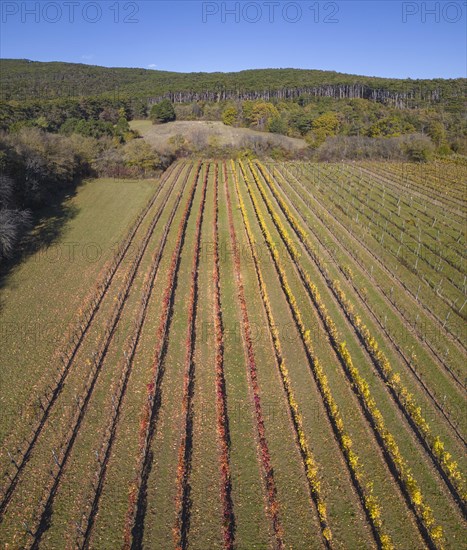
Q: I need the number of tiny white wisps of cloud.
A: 2